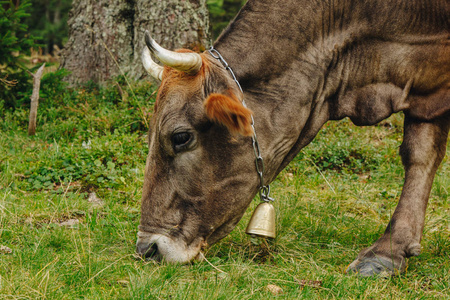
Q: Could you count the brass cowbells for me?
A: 1